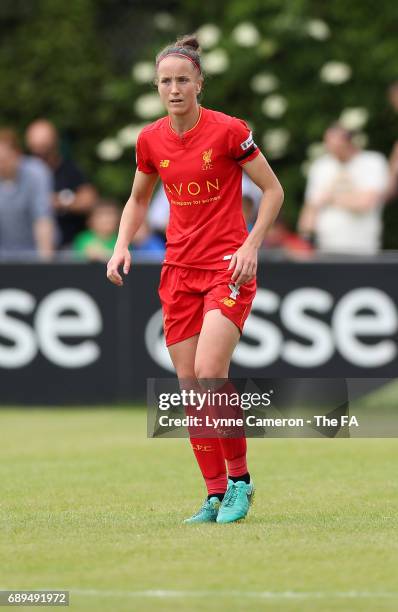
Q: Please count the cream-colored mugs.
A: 0